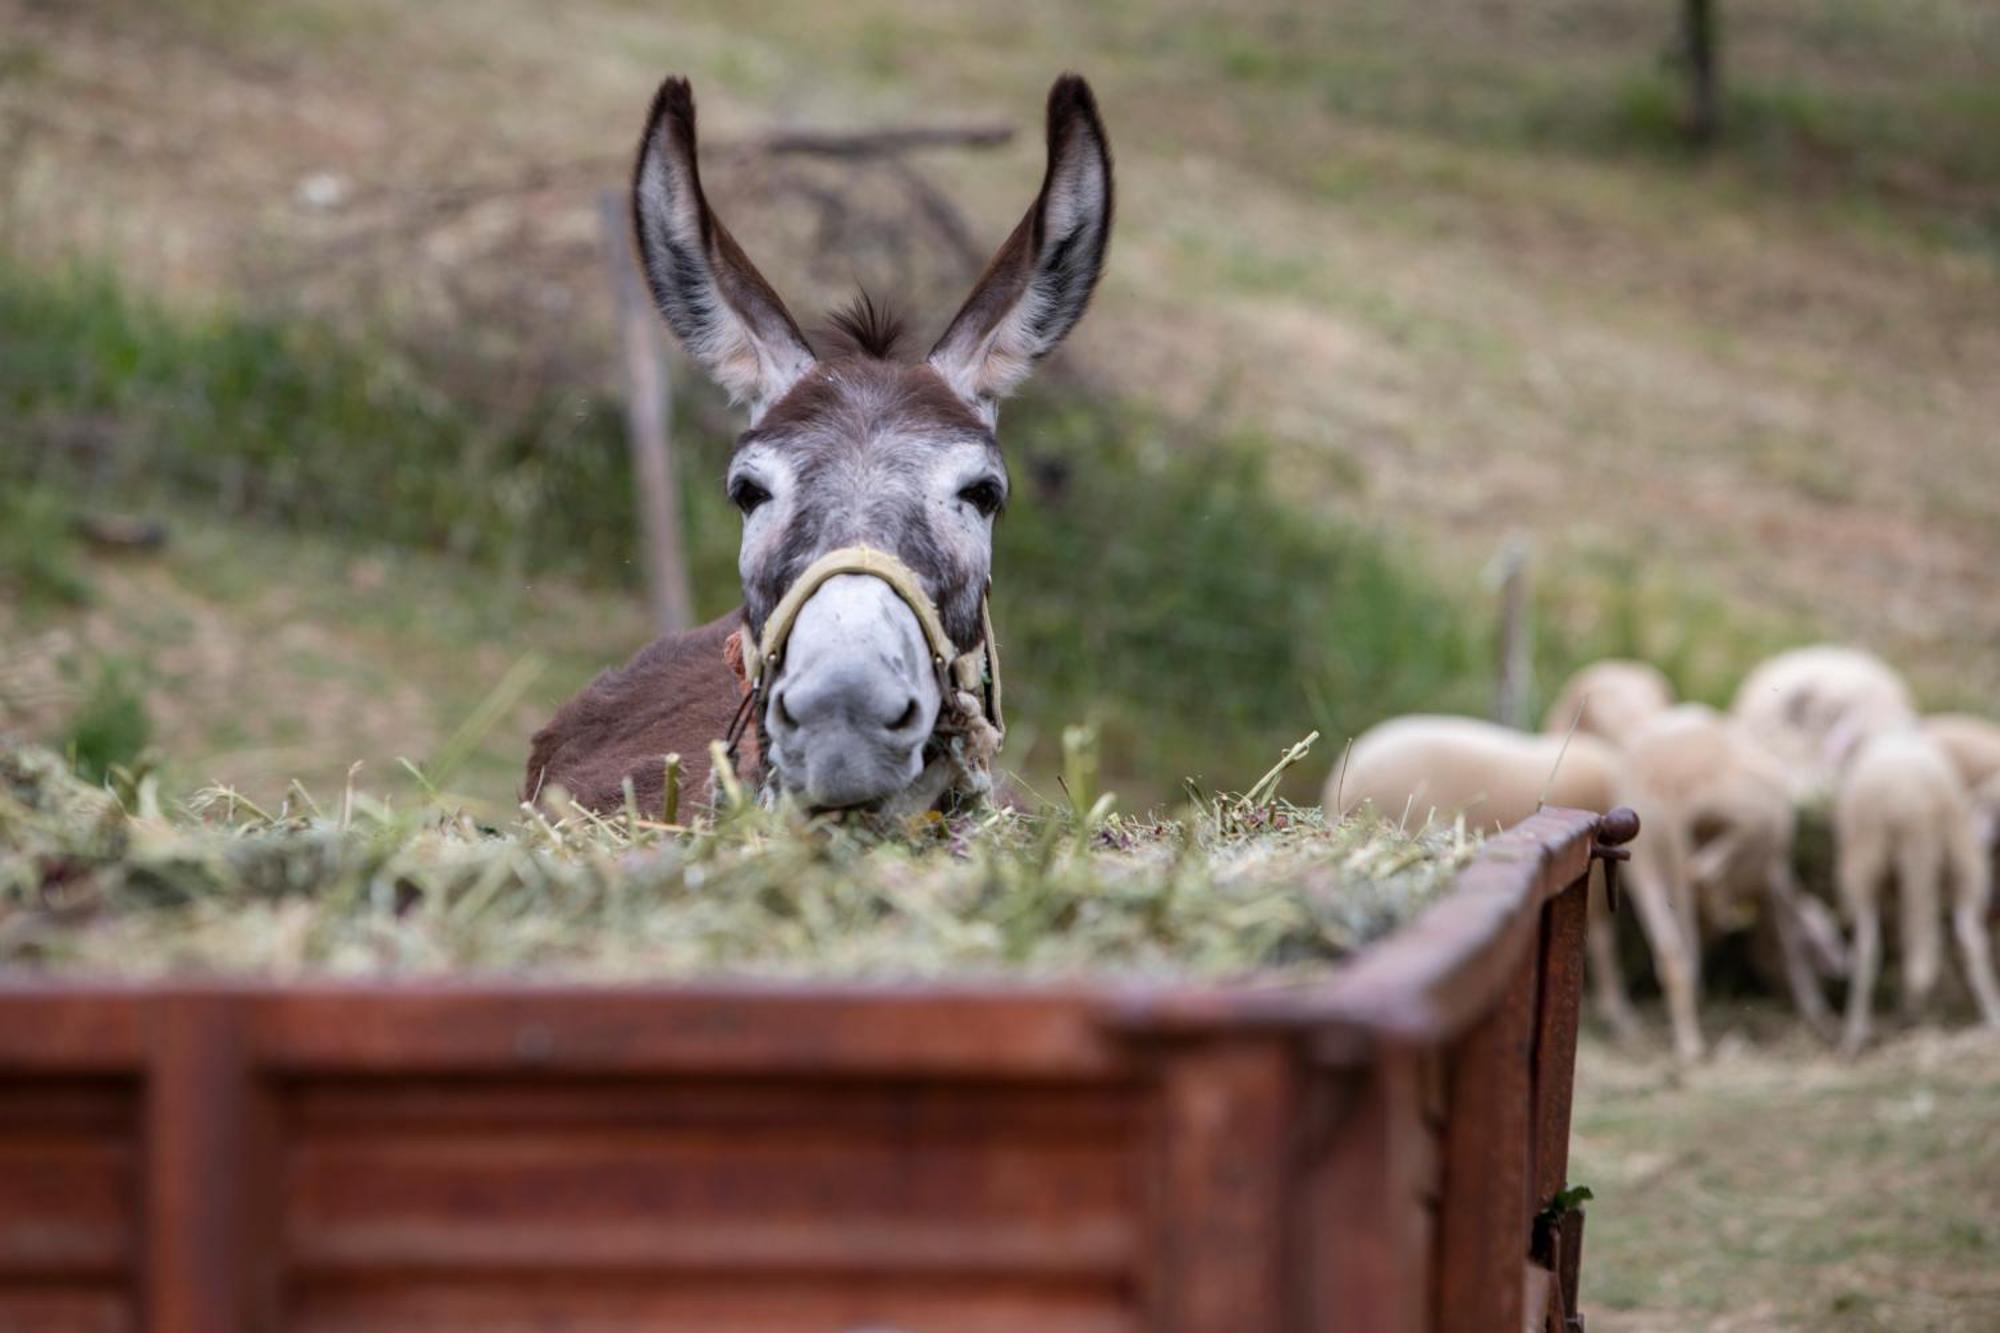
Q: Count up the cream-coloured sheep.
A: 6